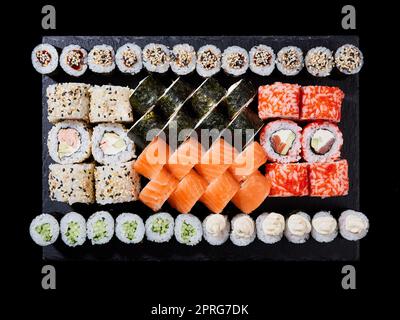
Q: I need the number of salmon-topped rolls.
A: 8